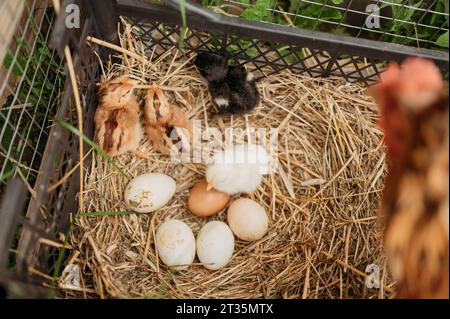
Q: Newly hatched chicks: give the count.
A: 4